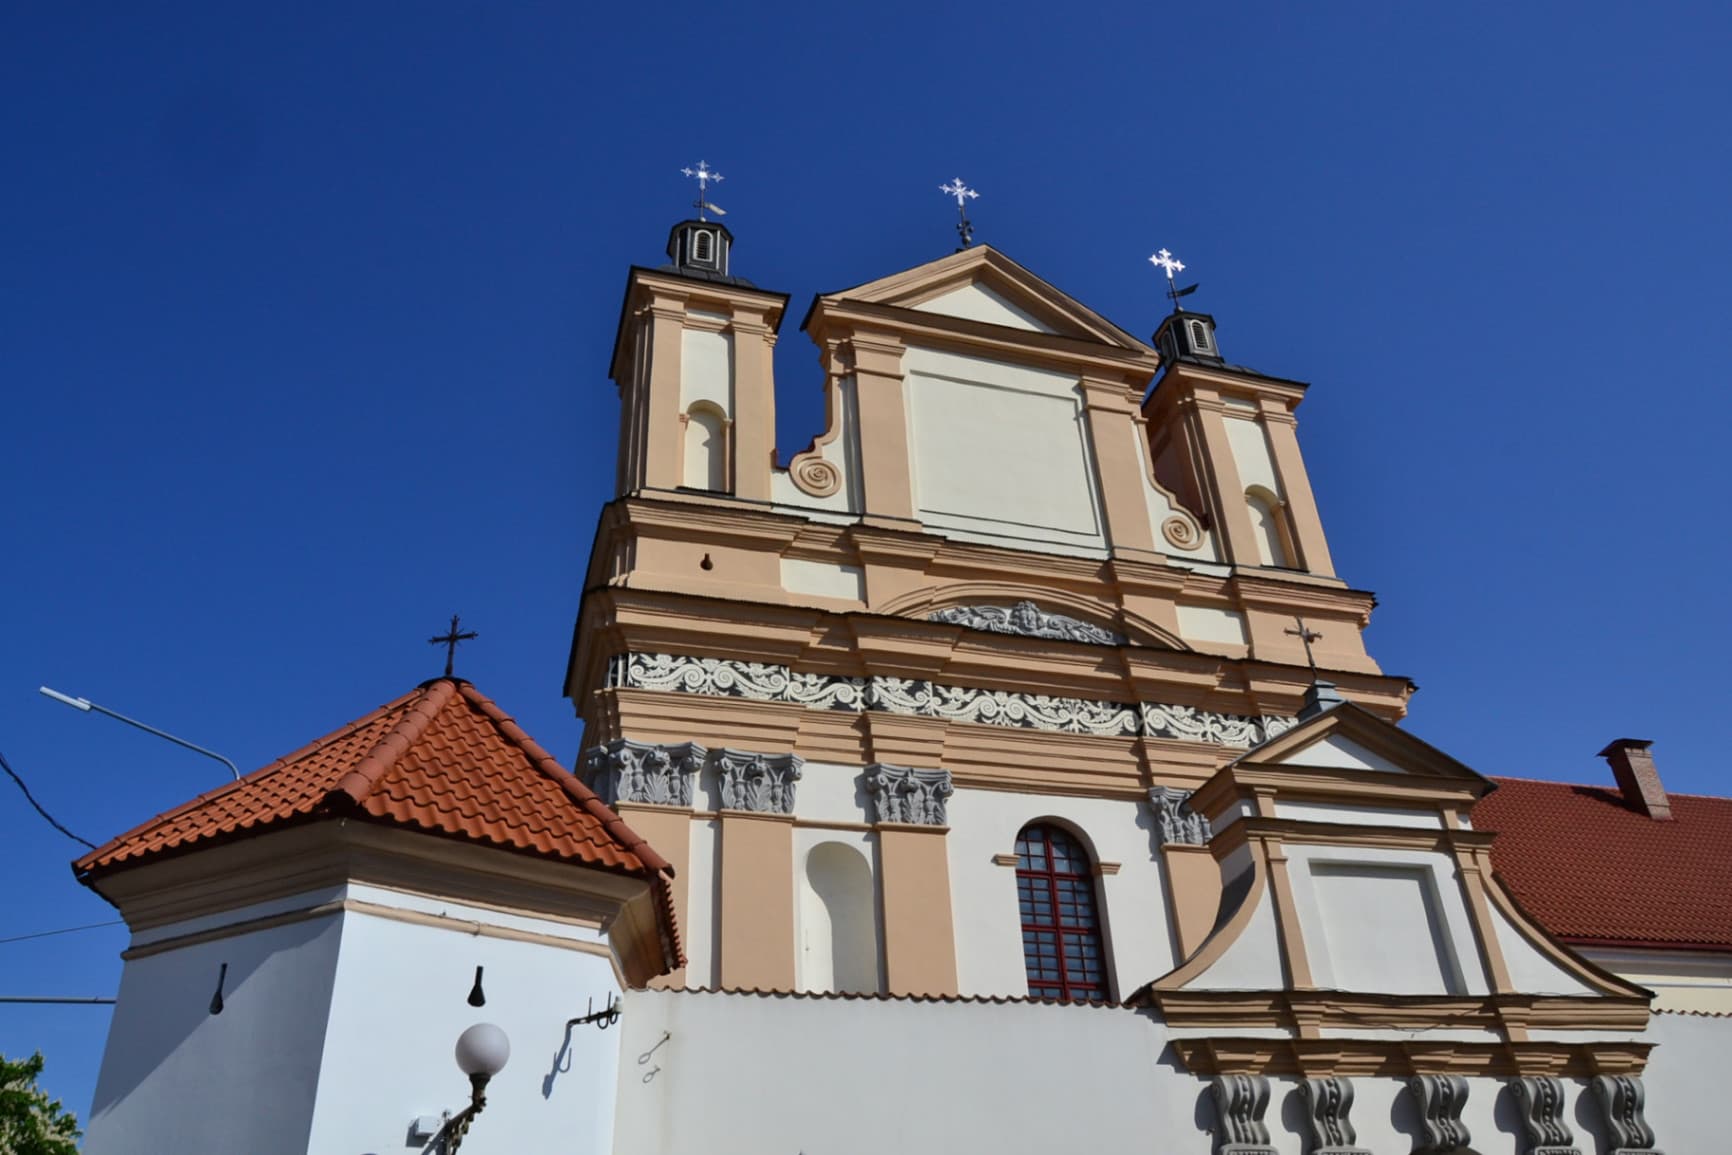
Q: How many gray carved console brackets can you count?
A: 5